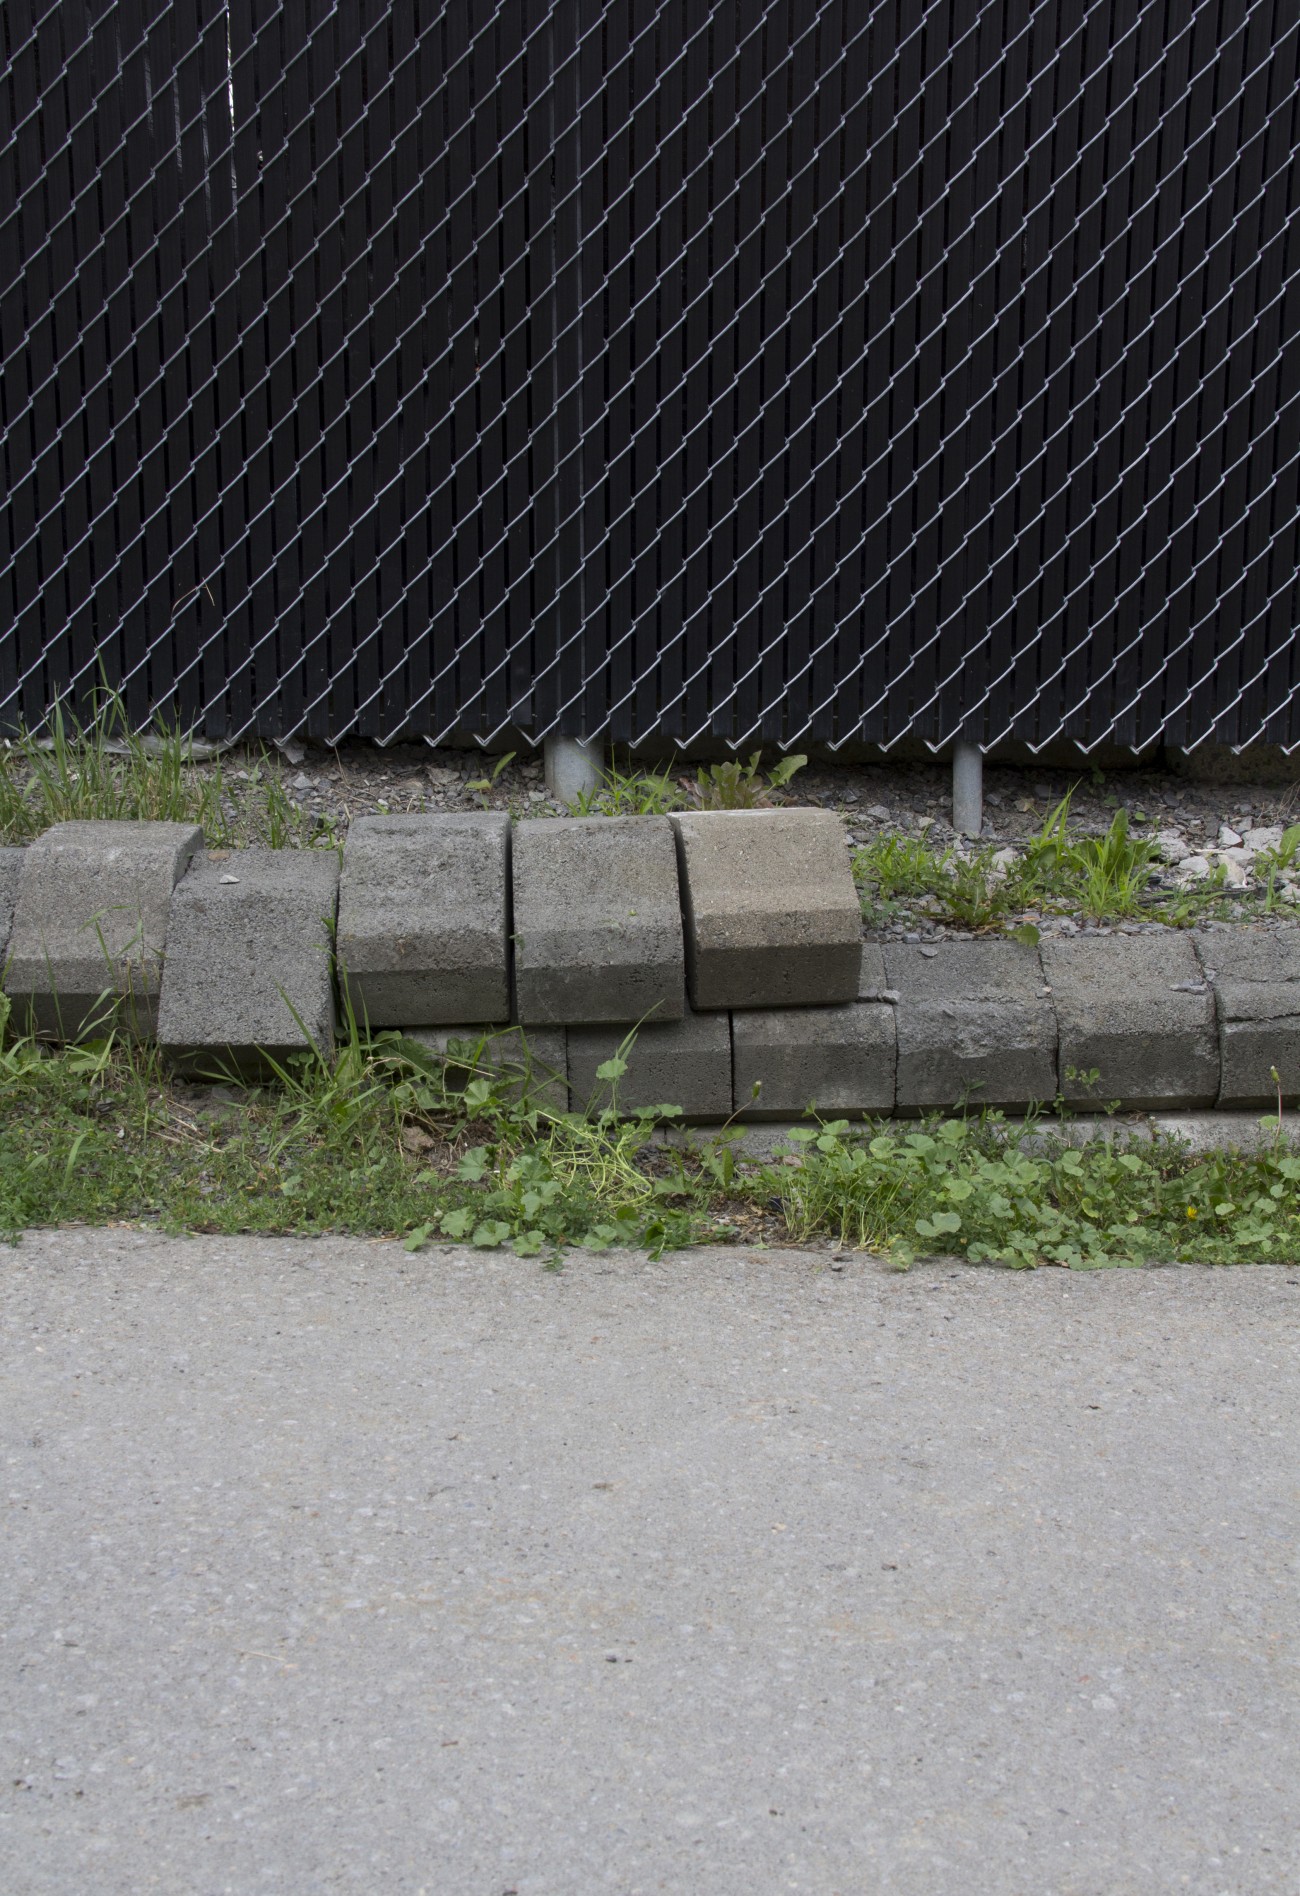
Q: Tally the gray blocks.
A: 11